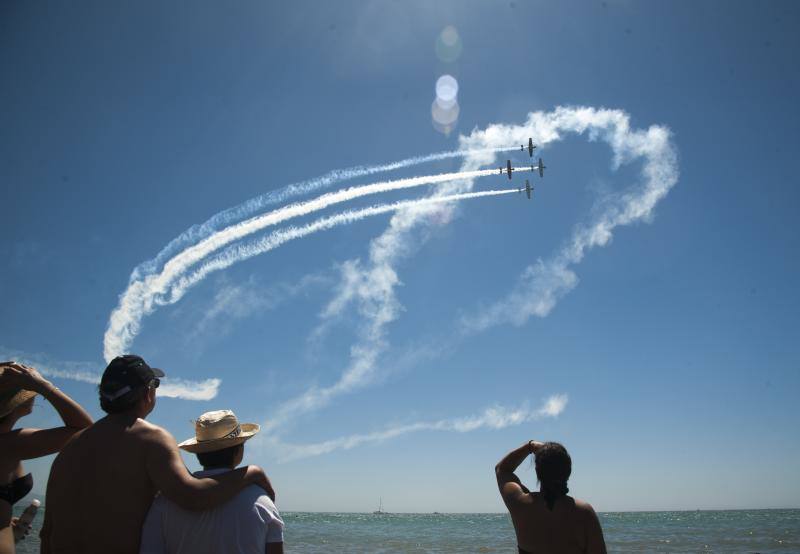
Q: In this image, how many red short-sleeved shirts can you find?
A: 0